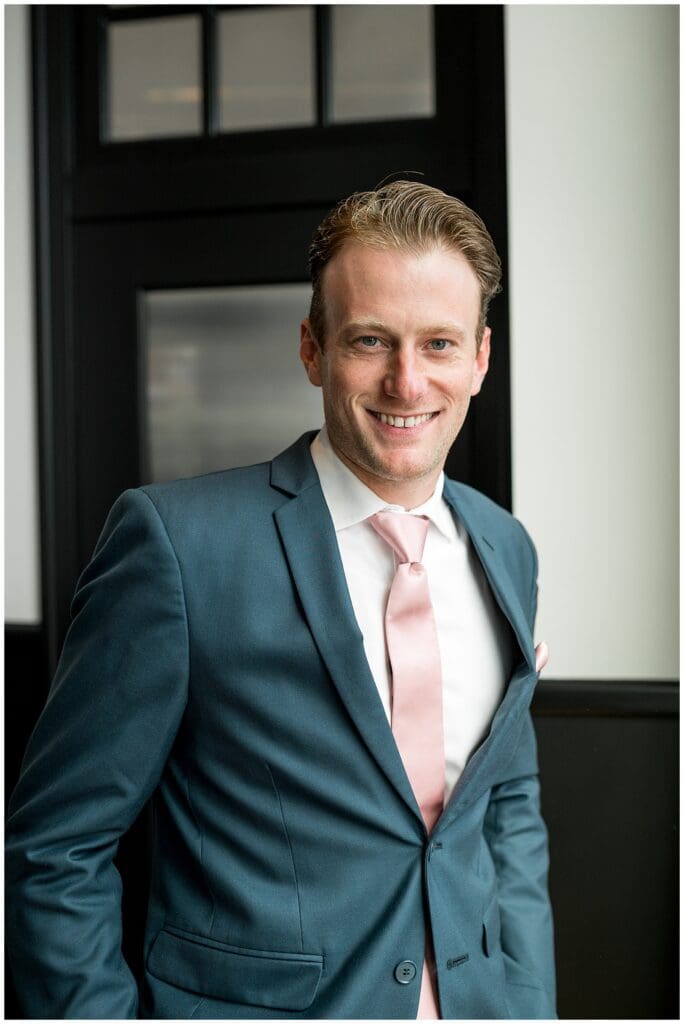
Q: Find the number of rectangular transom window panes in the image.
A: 3